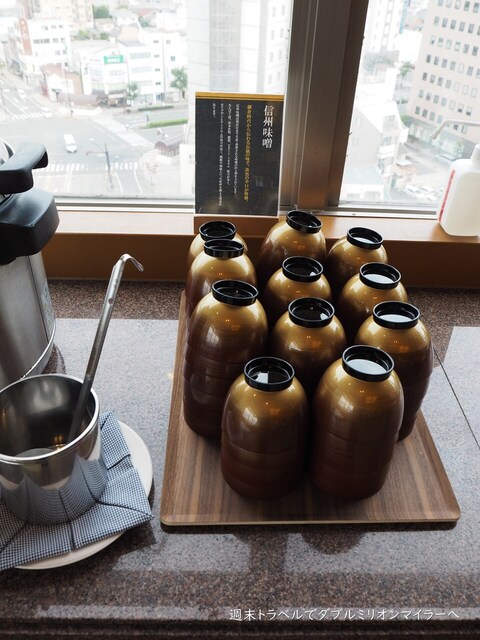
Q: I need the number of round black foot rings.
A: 11